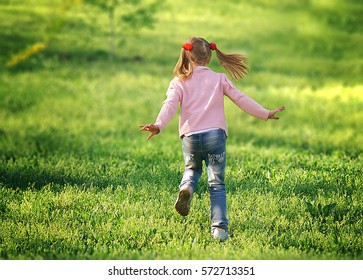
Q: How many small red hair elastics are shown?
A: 2